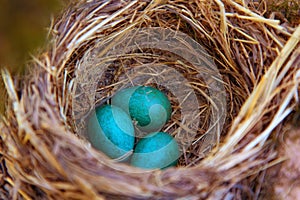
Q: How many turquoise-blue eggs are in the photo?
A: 3